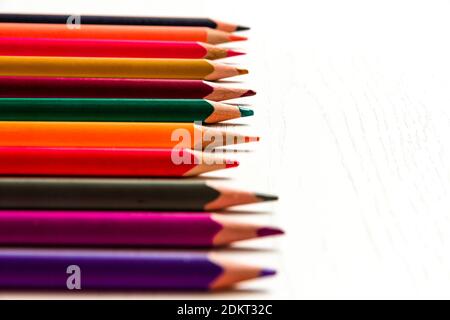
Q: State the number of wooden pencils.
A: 11